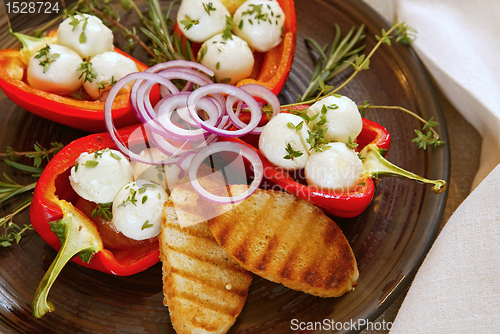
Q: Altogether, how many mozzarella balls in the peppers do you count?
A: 12